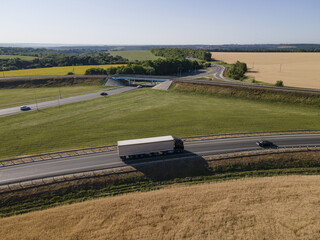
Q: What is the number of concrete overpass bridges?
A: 1